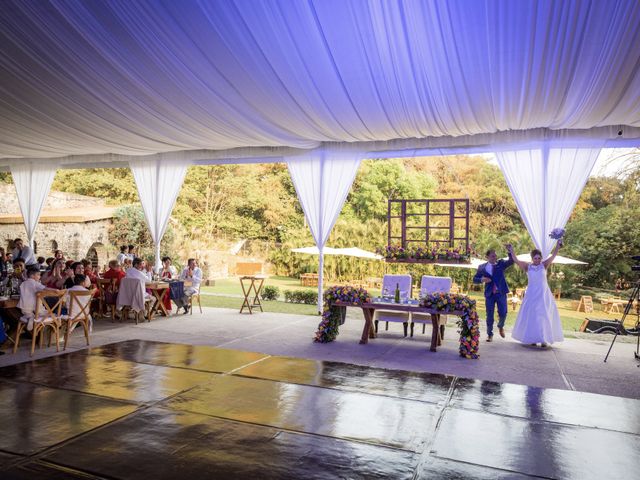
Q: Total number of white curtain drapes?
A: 4